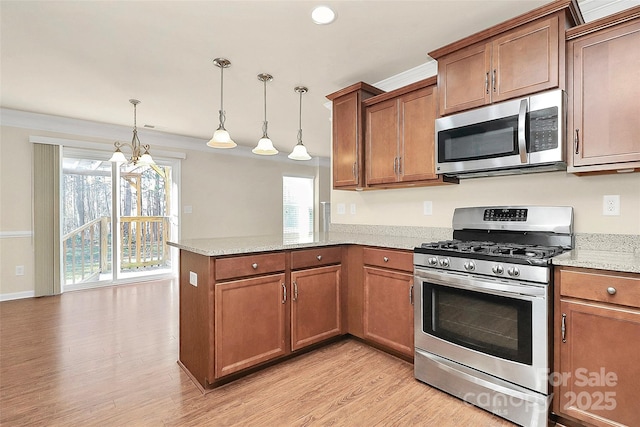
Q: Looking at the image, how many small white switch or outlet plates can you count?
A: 7